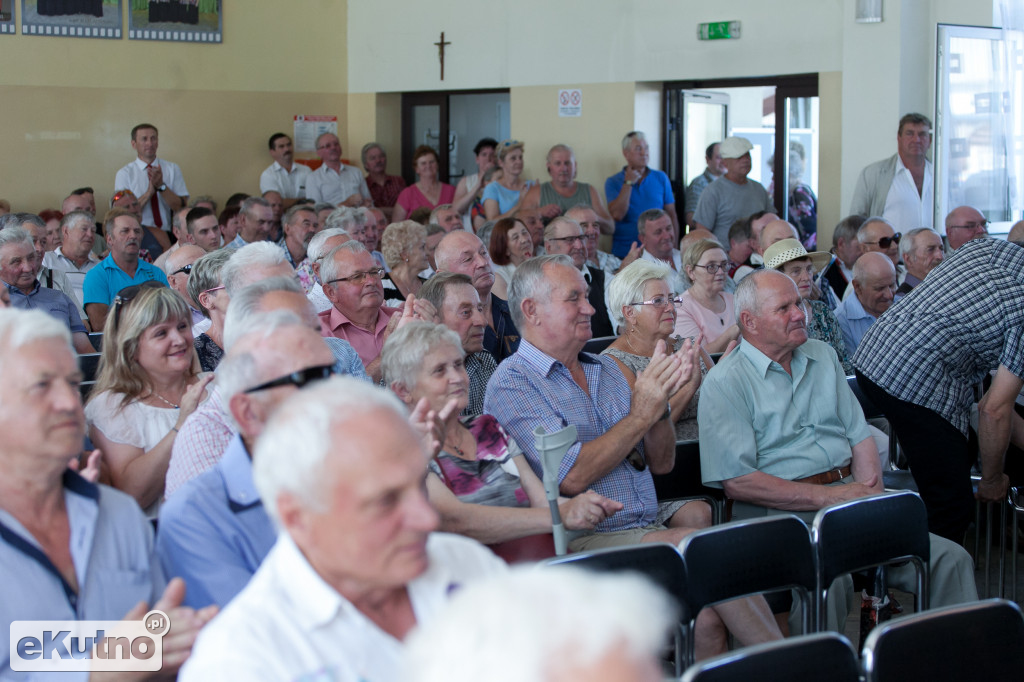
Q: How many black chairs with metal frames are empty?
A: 5